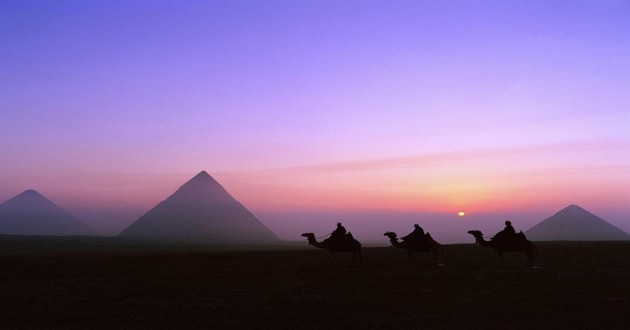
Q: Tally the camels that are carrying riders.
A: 3